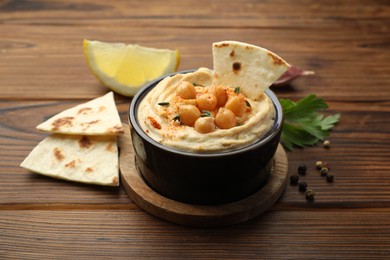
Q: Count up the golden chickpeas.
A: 7